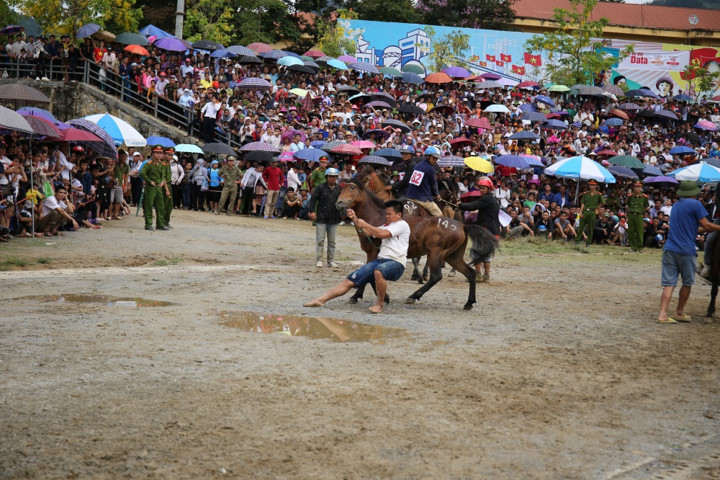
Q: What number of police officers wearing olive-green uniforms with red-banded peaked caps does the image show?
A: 5